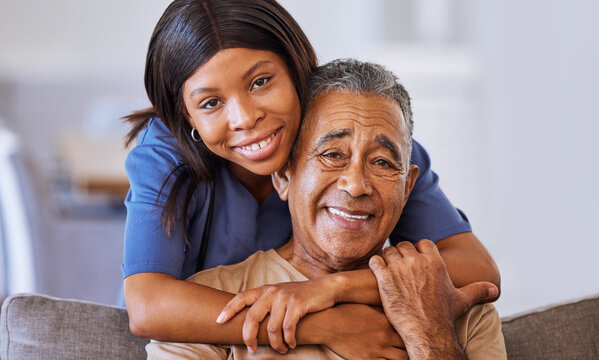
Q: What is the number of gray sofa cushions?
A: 2